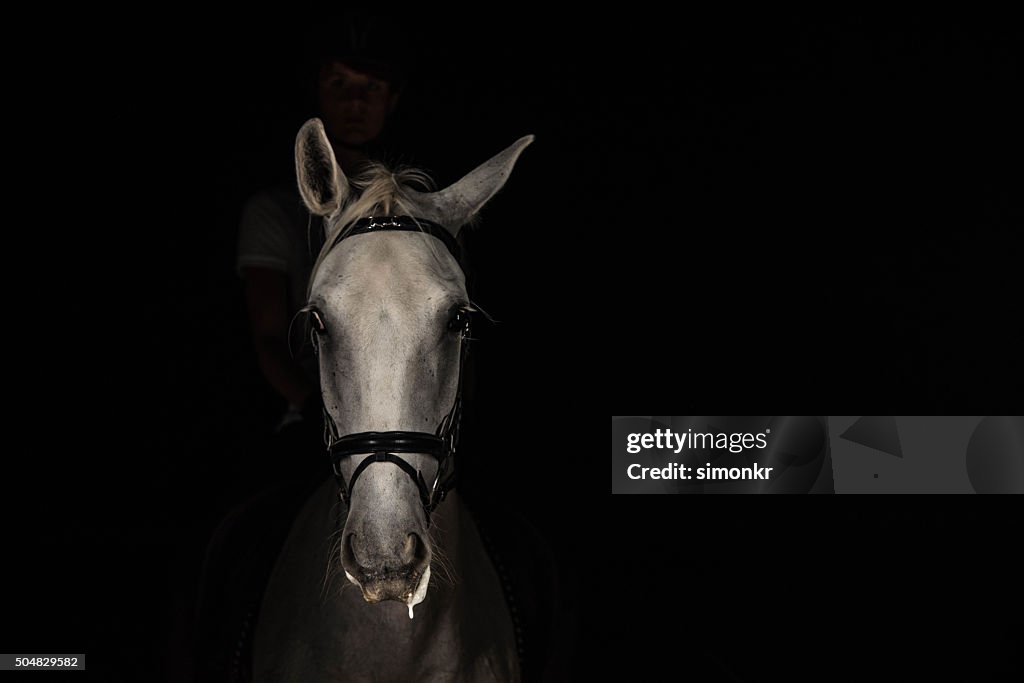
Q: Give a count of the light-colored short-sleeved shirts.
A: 1